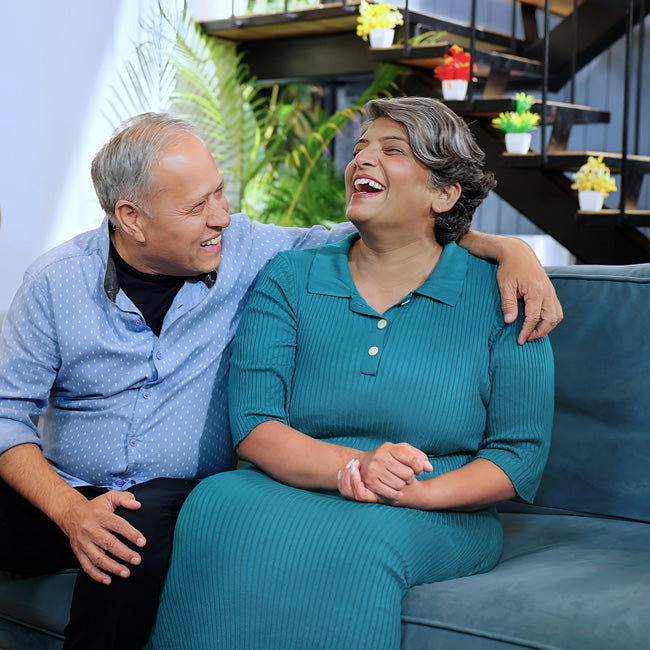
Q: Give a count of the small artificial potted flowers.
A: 4